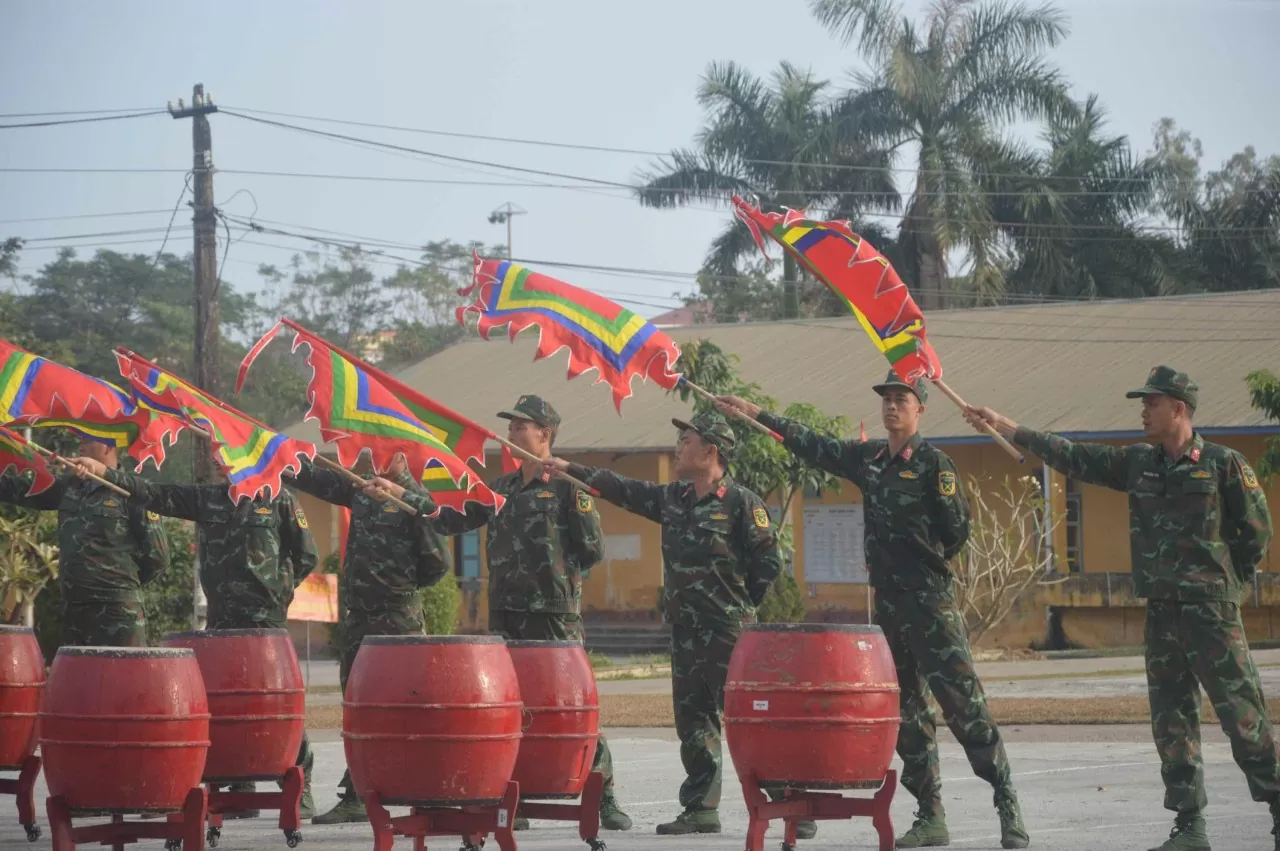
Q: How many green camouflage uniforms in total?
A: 7